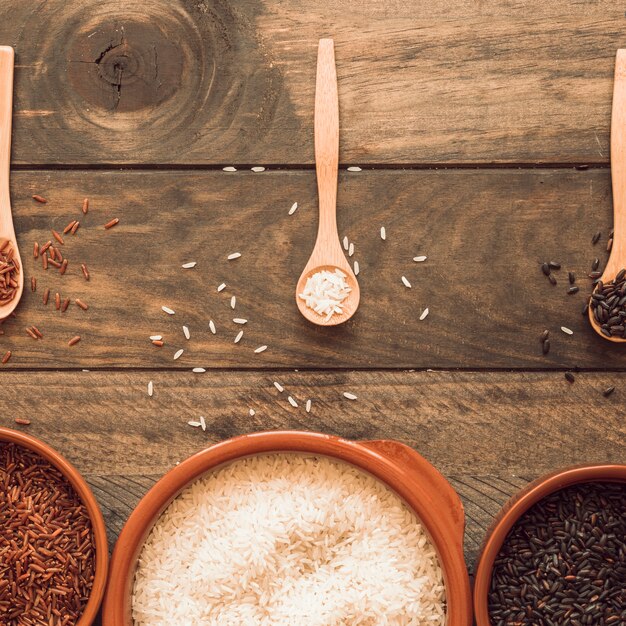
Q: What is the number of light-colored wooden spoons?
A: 3